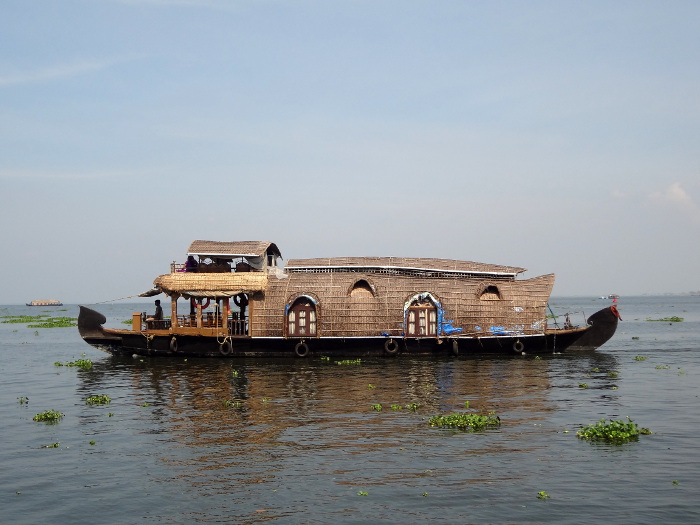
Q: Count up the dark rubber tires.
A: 6